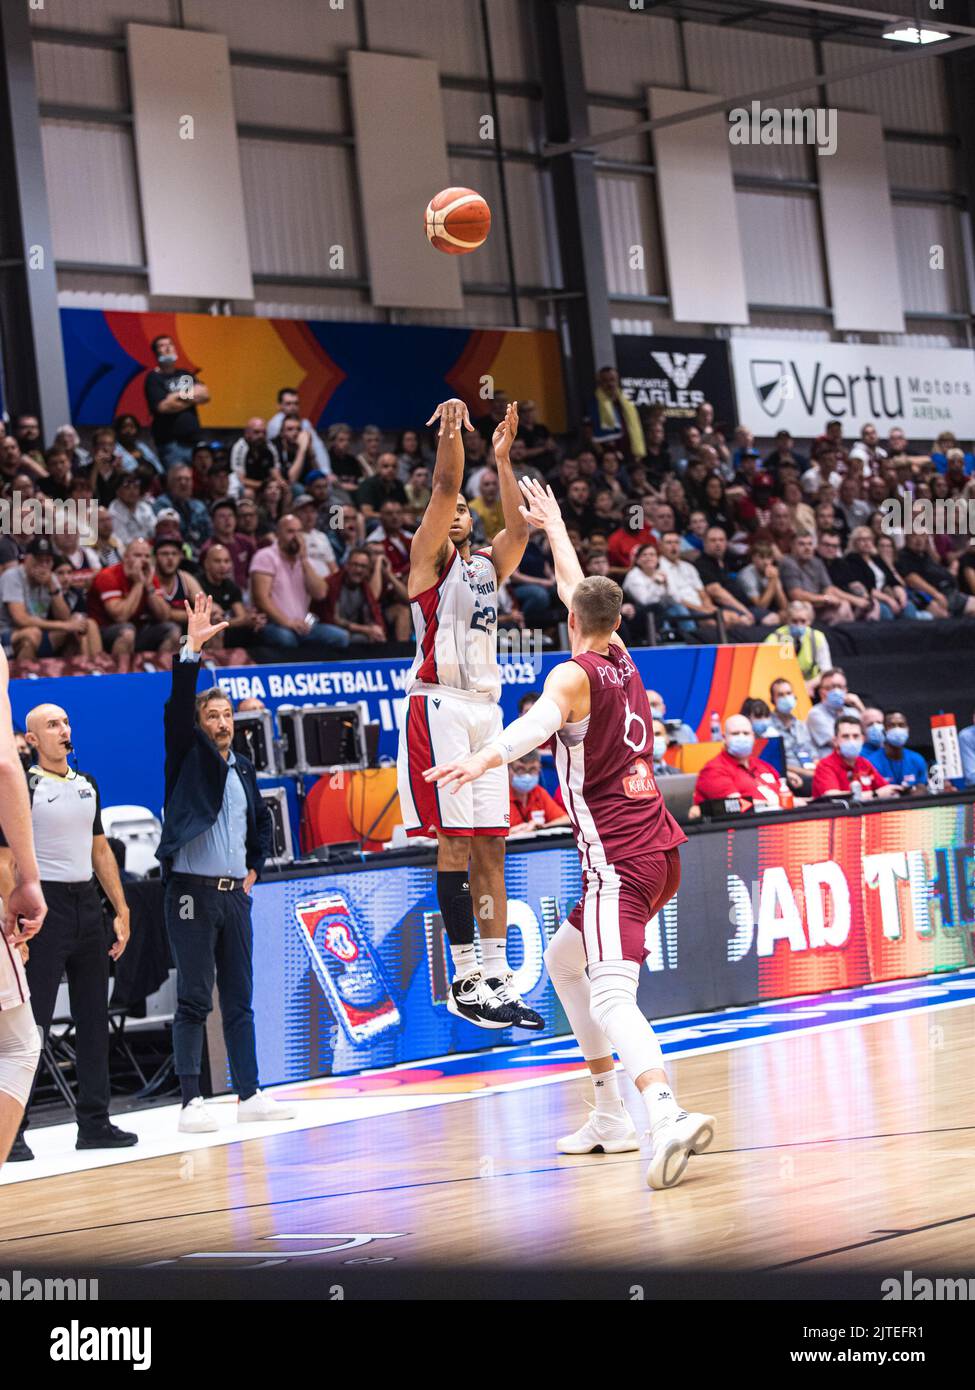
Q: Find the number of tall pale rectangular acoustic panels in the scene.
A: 4